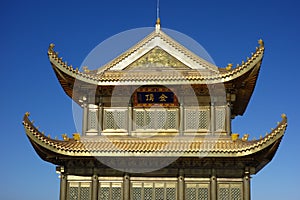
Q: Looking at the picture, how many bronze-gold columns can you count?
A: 12